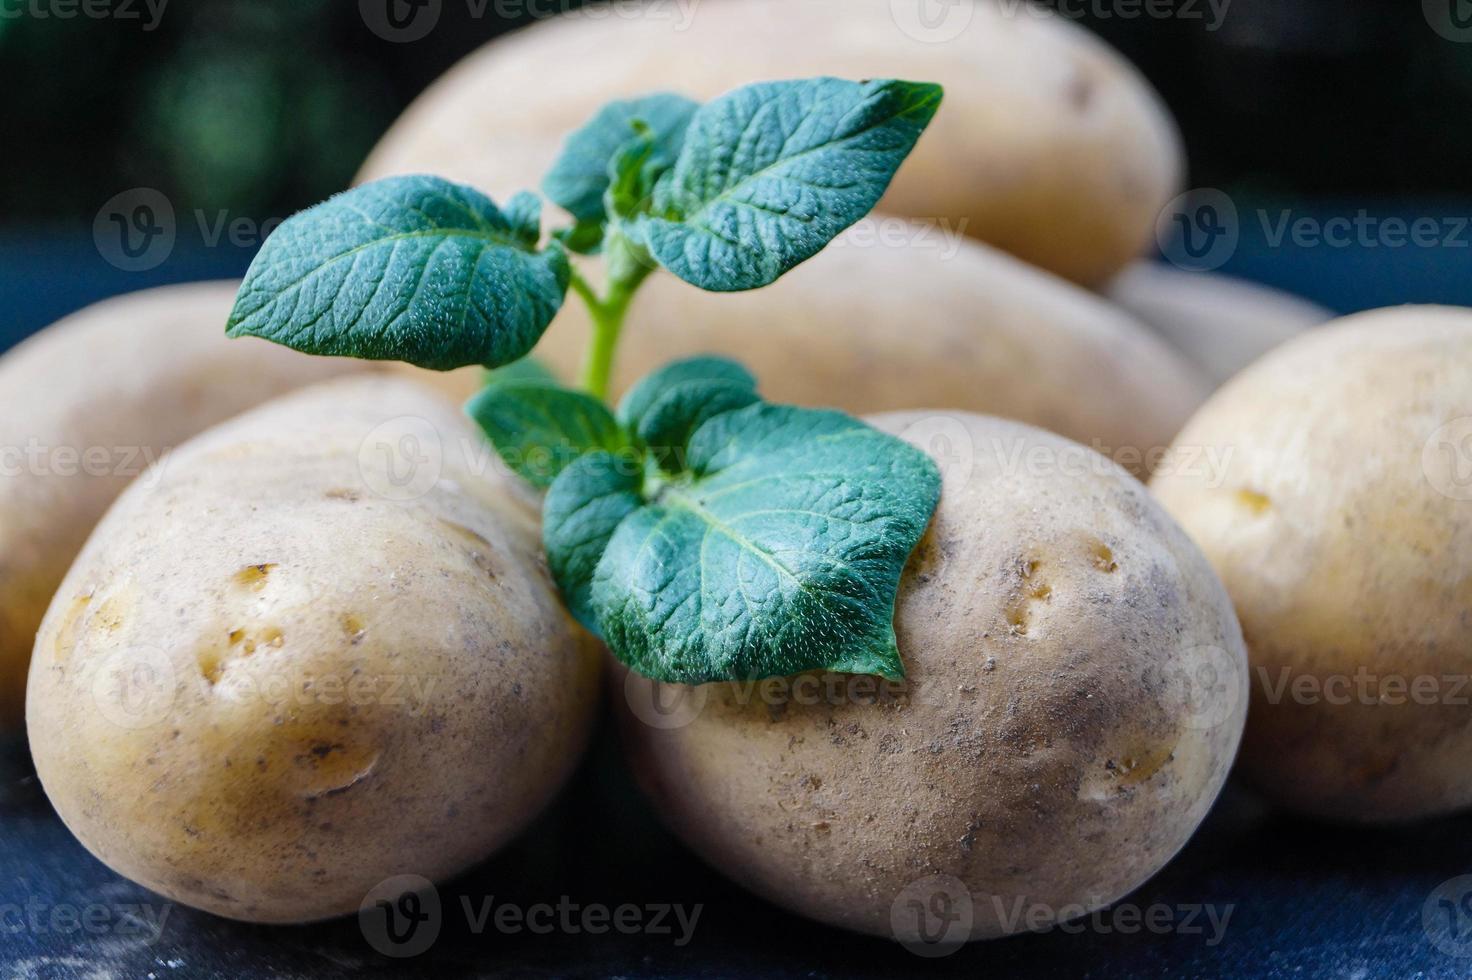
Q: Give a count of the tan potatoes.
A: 7